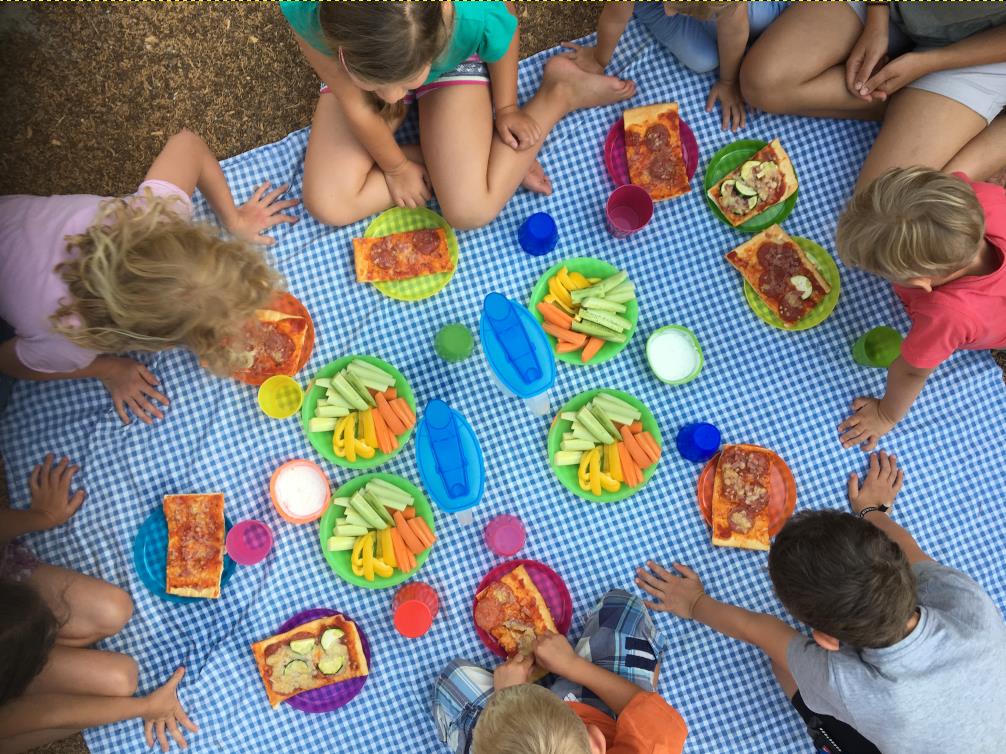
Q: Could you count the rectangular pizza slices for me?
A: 9